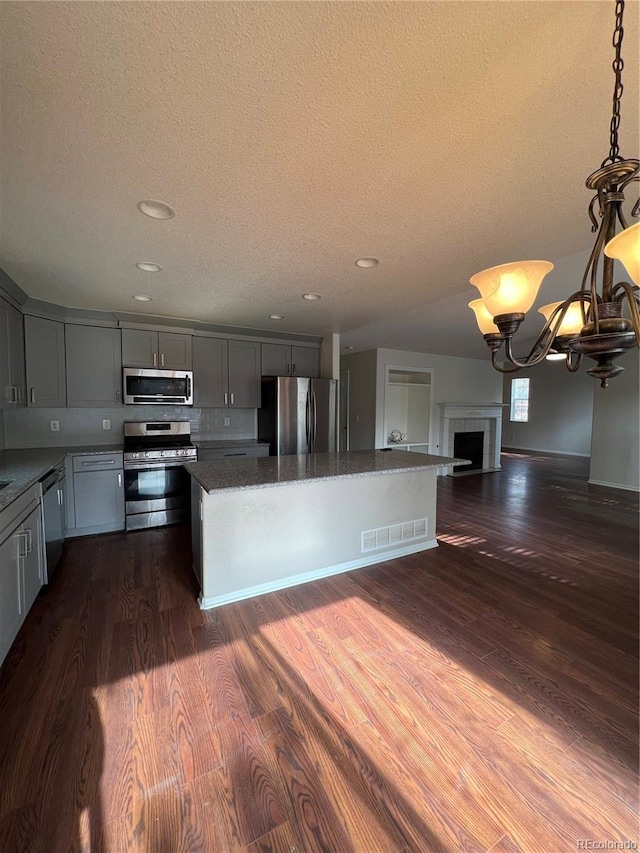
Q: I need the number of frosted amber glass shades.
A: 4